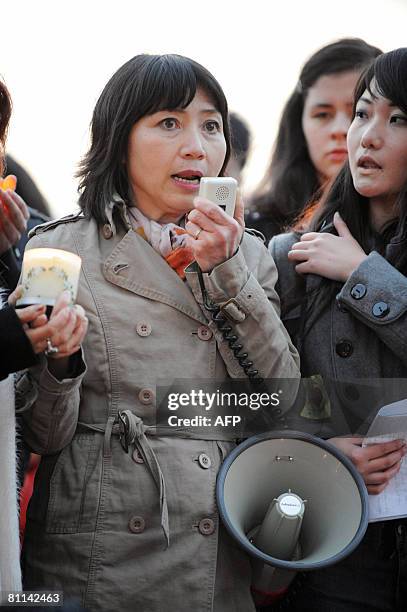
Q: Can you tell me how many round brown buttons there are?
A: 8